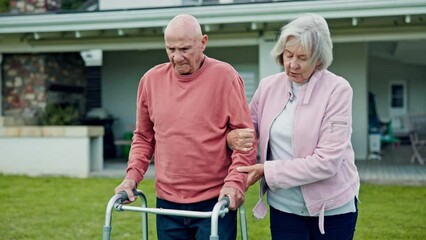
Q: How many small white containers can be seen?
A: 1